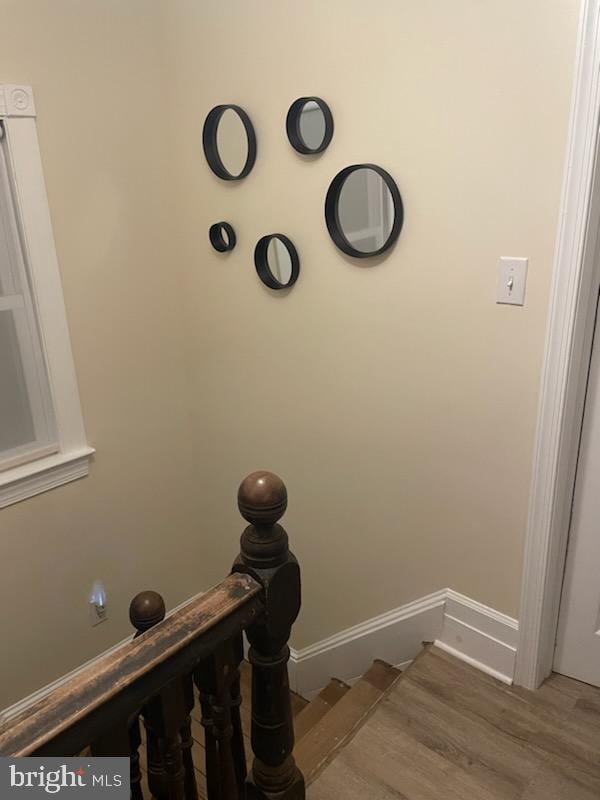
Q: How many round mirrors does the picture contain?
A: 5